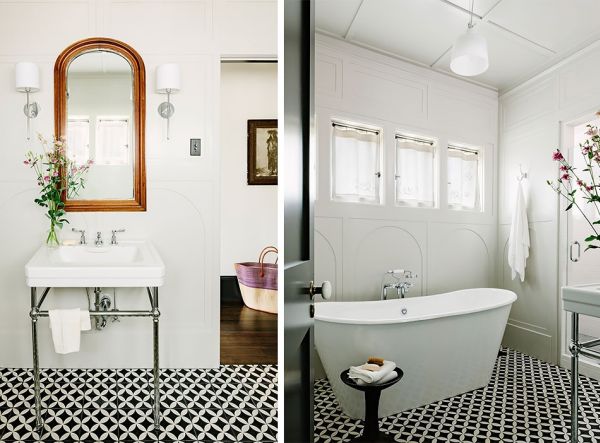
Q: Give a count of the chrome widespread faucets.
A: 1